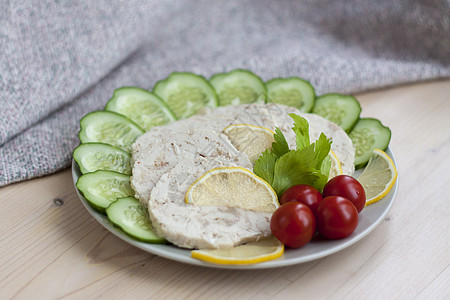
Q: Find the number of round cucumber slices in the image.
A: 10